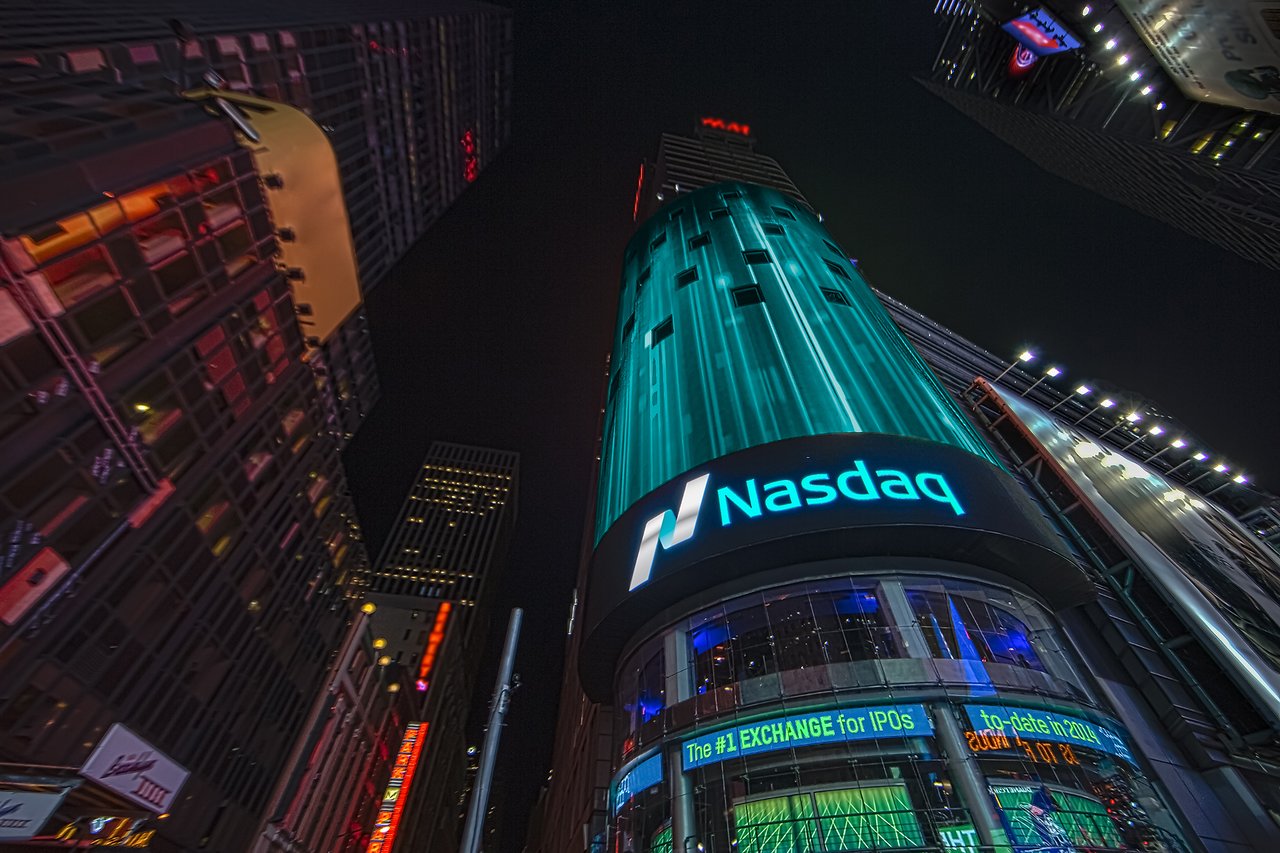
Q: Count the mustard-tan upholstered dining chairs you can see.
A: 0